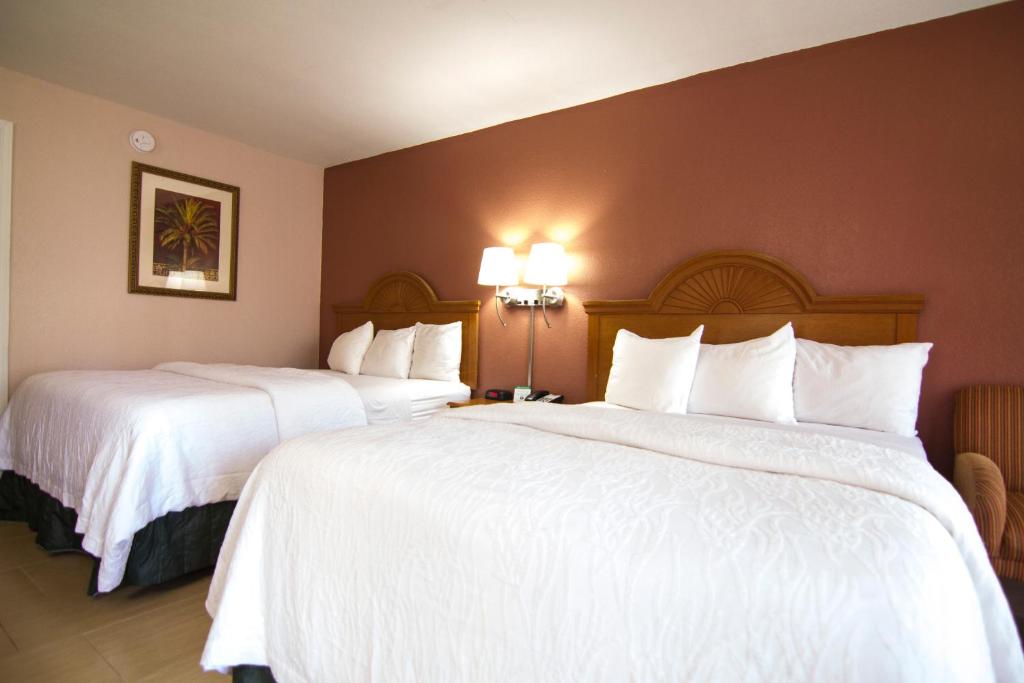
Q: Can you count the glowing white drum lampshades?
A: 2